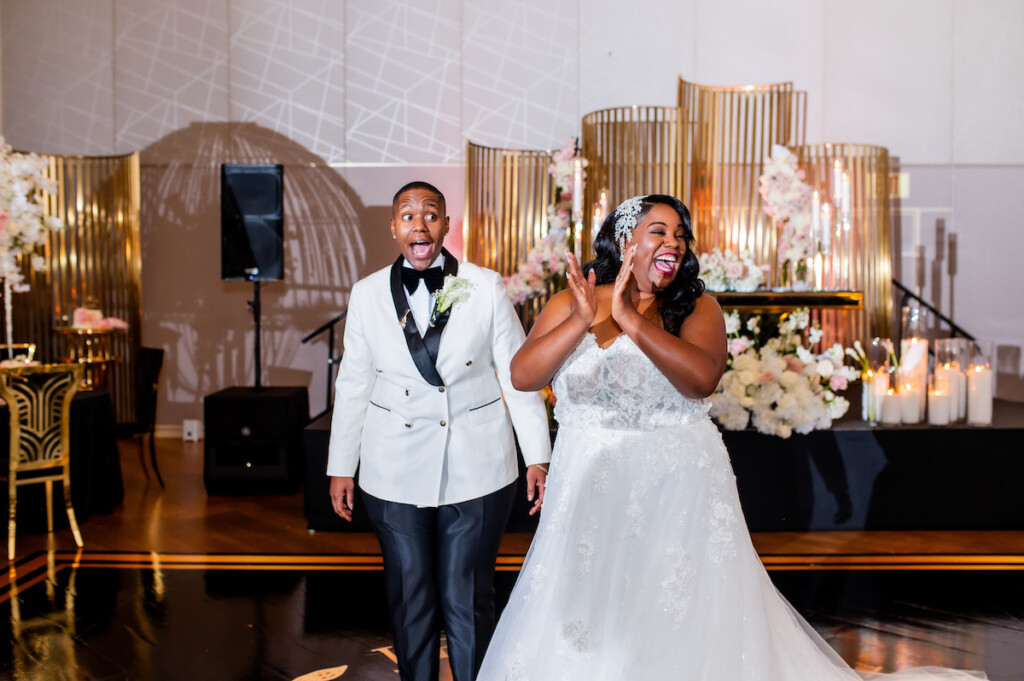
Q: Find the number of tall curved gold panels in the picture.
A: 5